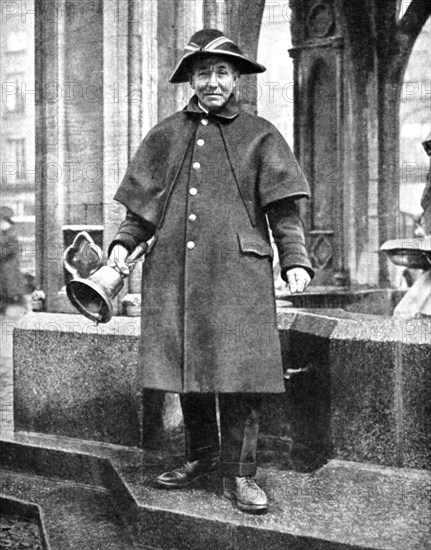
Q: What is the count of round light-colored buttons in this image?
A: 6